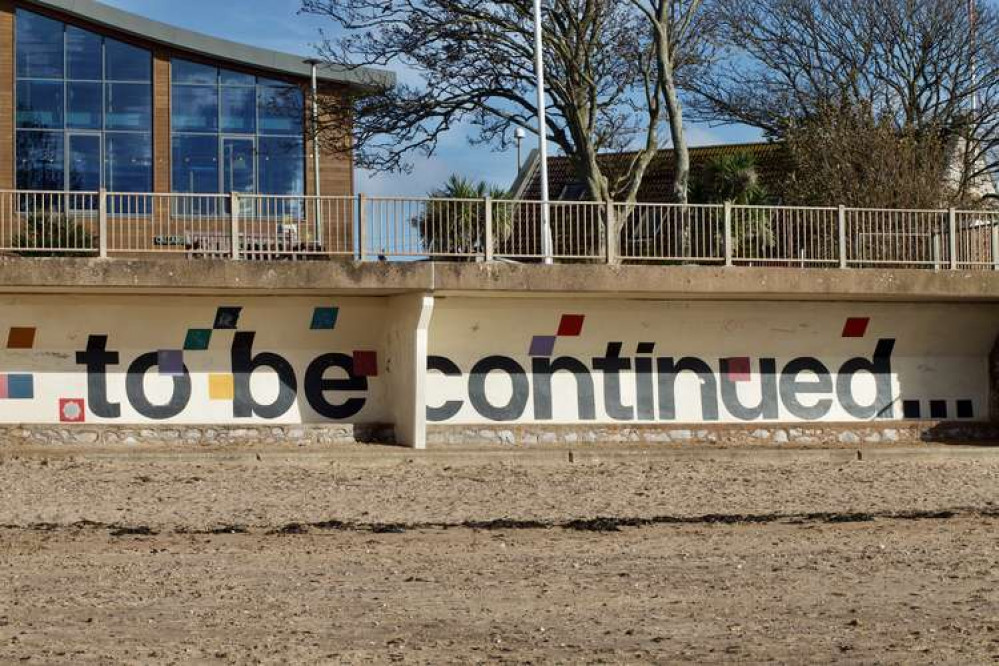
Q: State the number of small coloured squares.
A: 14